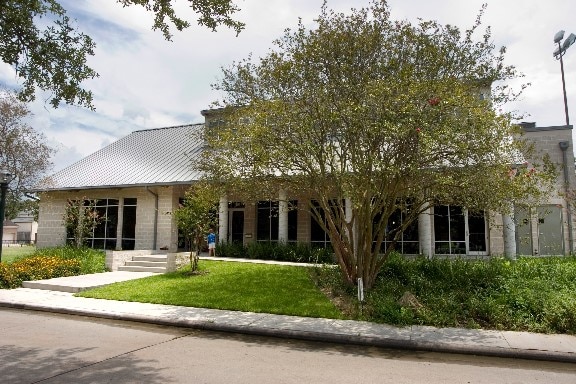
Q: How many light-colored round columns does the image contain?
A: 5